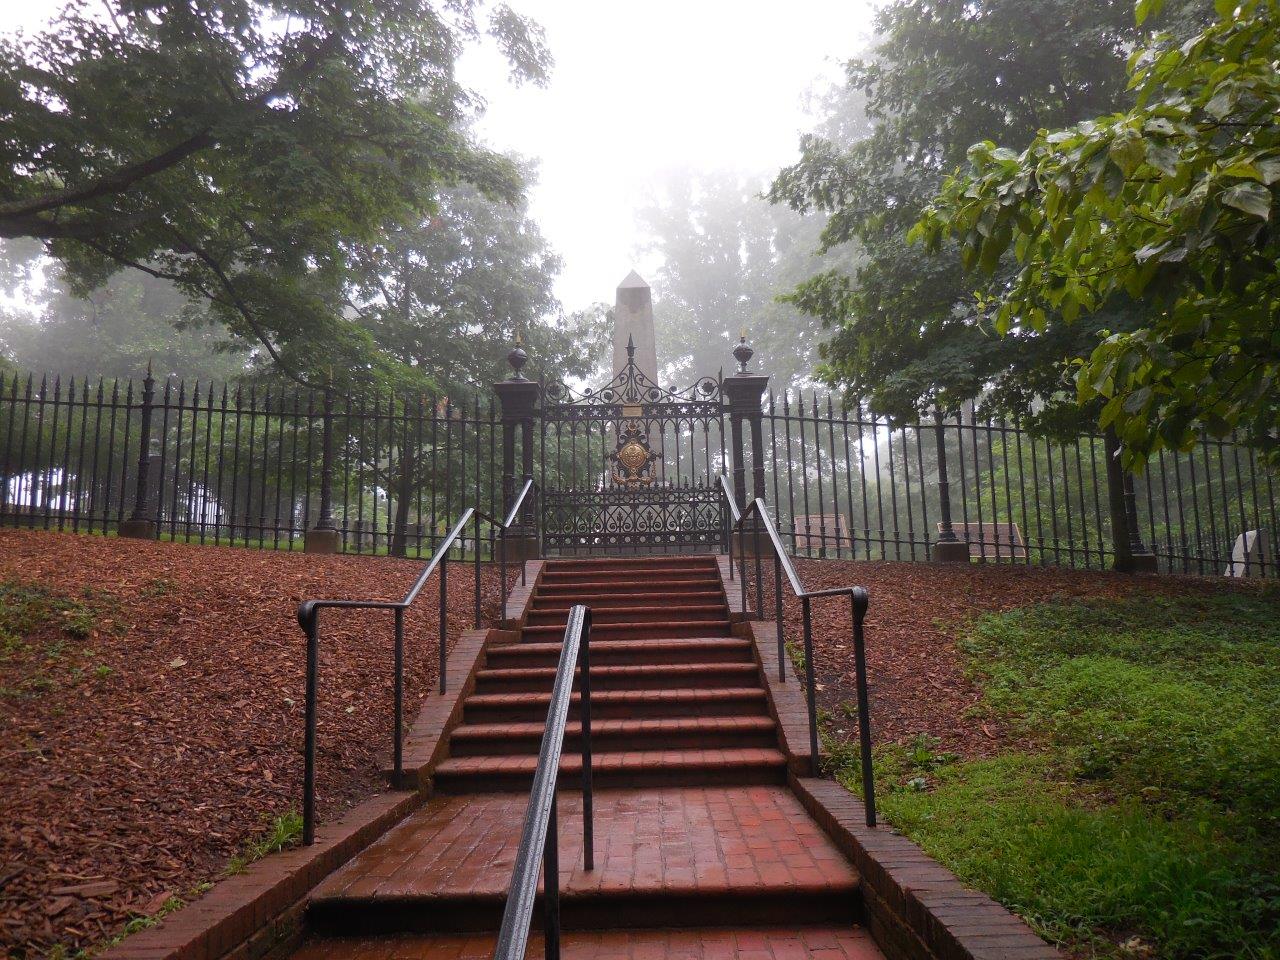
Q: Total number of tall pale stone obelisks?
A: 1